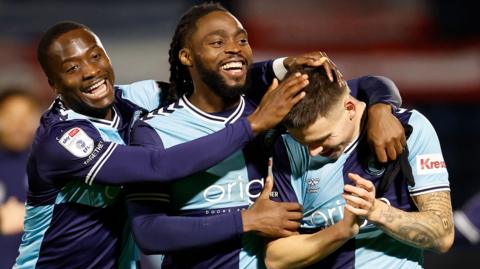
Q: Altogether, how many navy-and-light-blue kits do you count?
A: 3